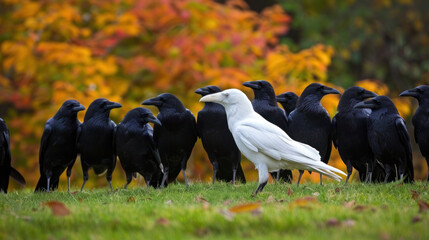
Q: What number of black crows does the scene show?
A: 12